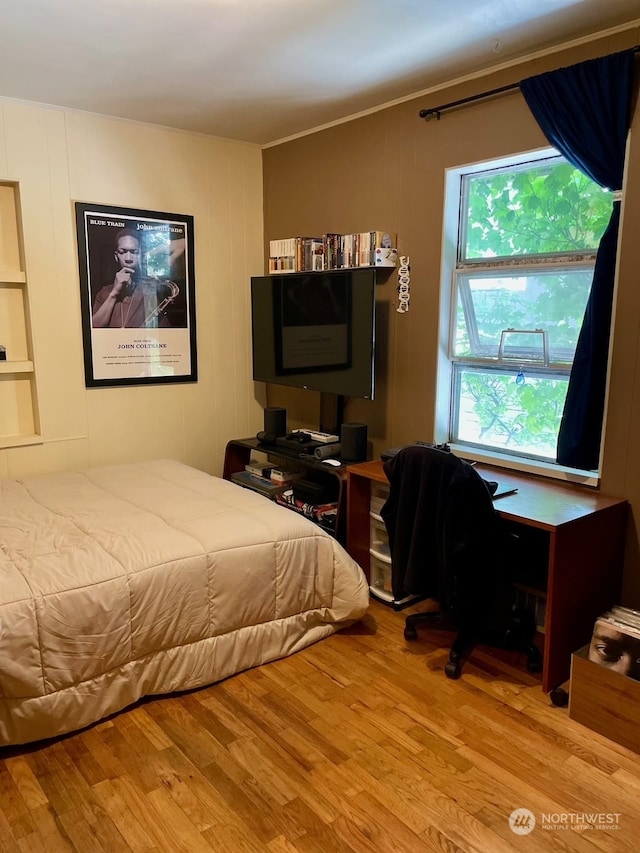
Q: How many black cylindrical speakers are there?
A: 2